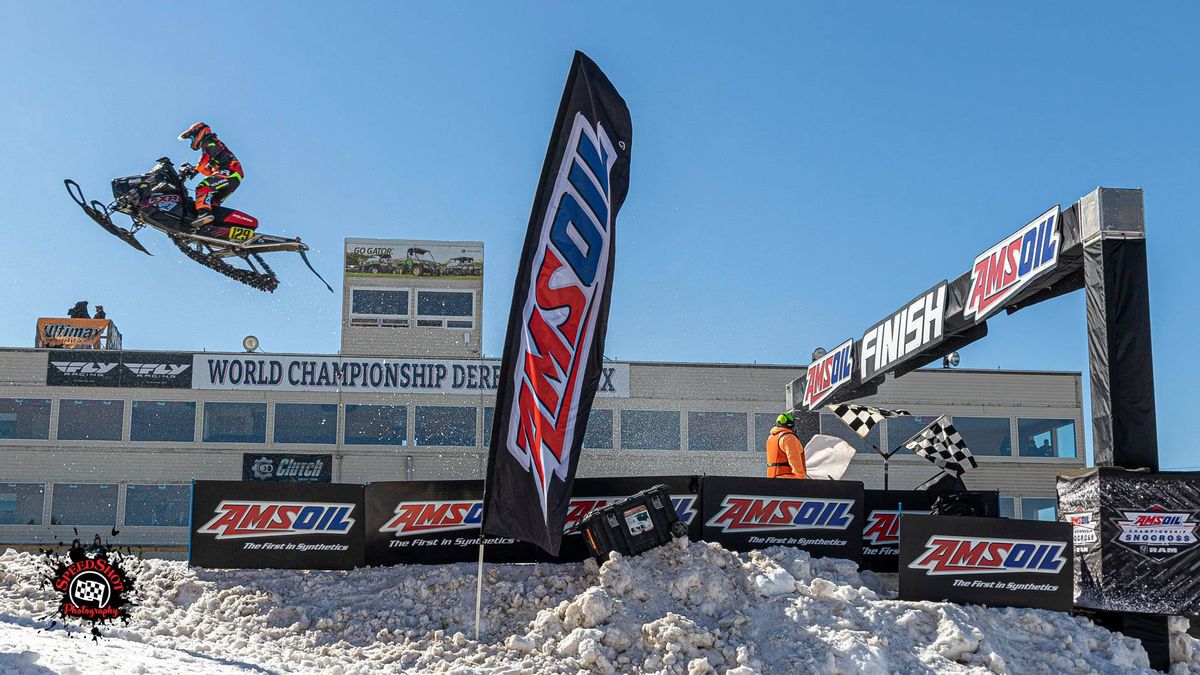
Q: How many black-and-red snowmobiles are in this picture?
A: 1